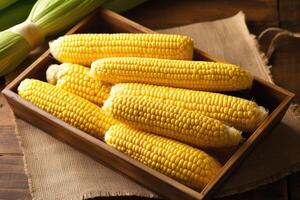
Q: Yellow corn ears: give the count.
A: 7